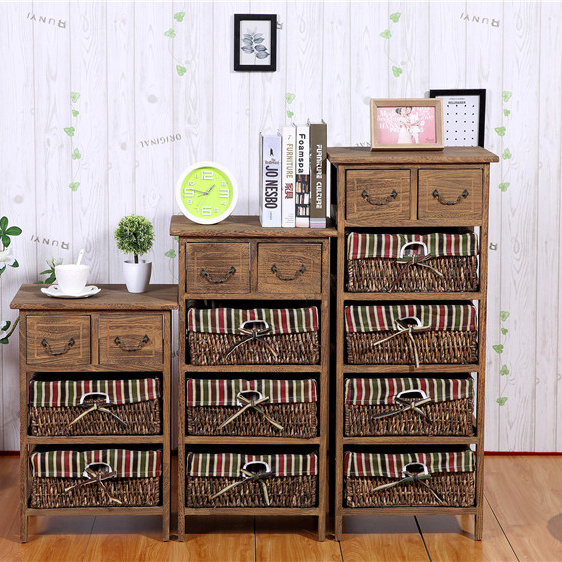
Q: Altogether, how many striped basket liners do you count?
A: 9